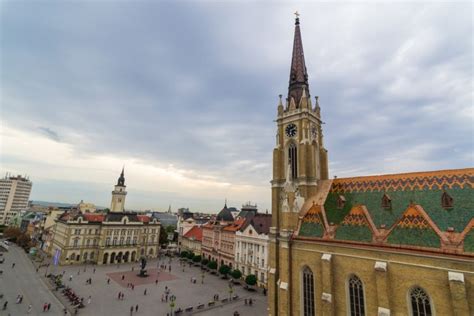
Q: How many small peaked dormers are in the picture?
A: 3